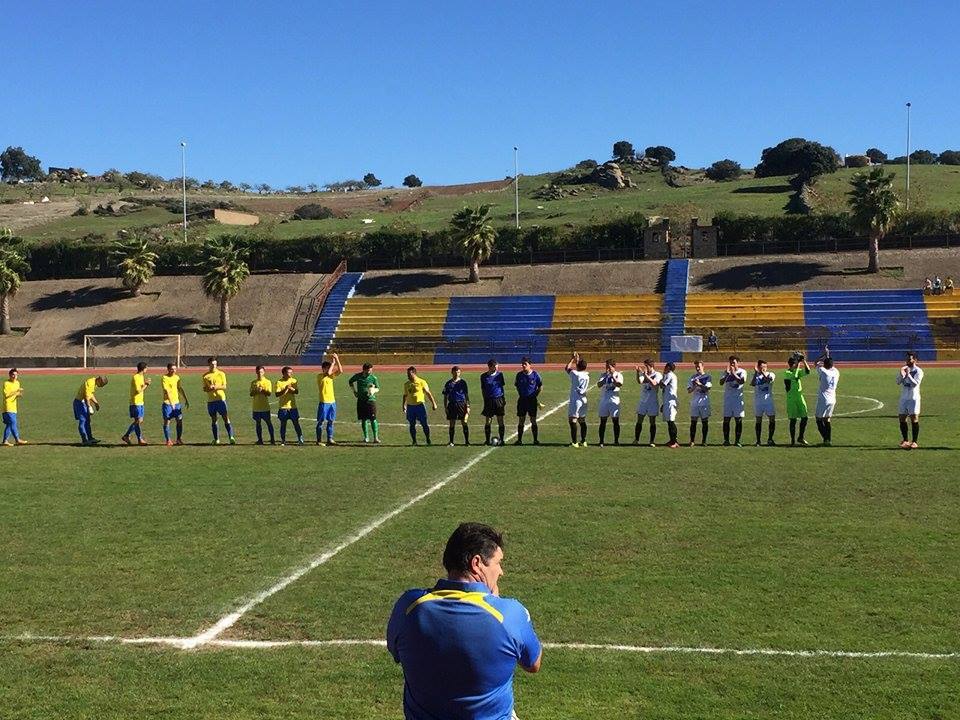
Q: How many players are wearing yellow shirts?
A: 9